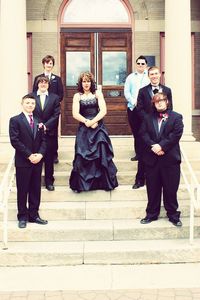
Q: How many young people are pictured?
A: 7